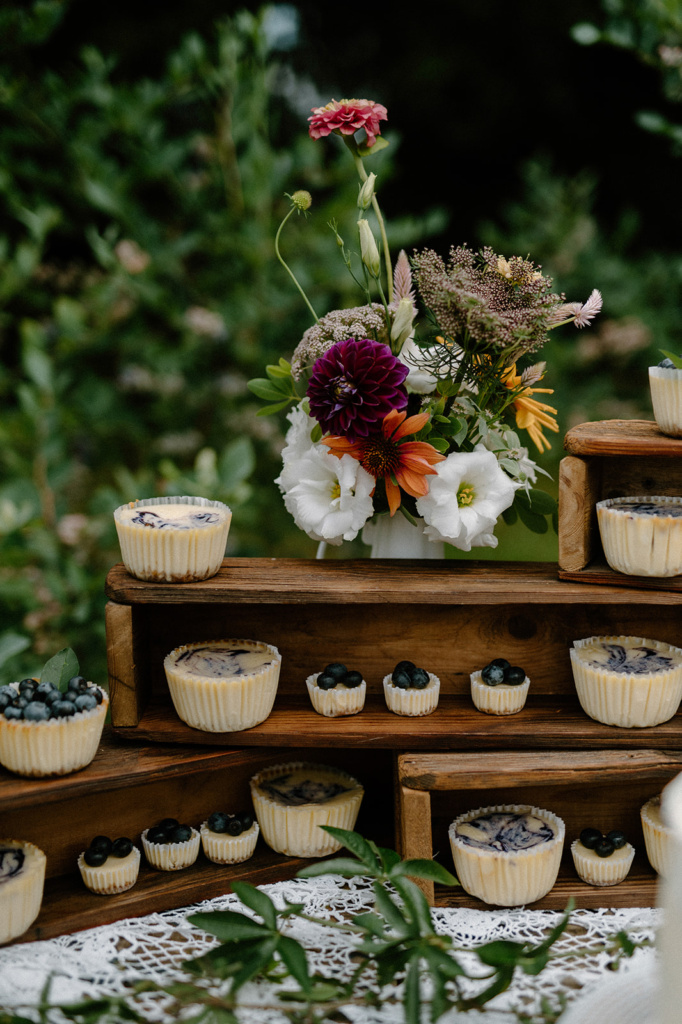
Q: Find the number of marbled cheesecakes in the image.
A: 7